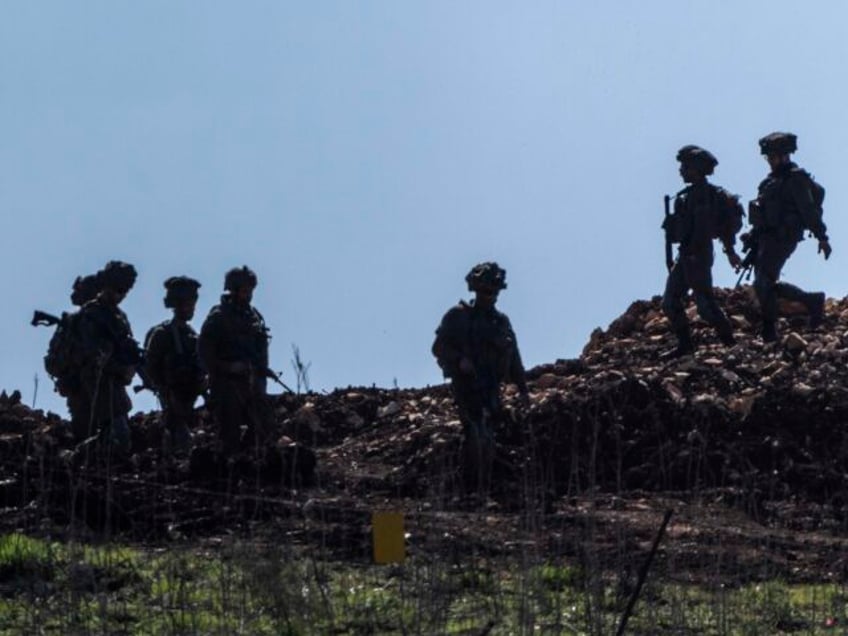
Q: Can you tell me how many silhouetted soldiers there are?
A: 7